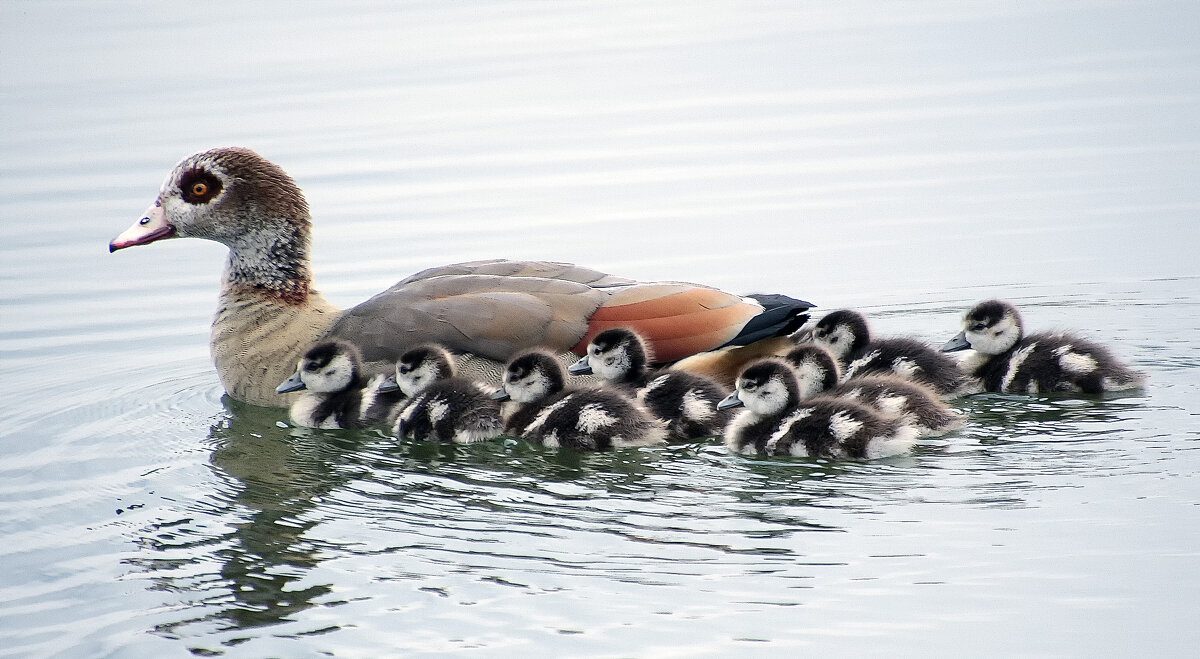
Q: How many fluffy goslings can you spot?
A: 8